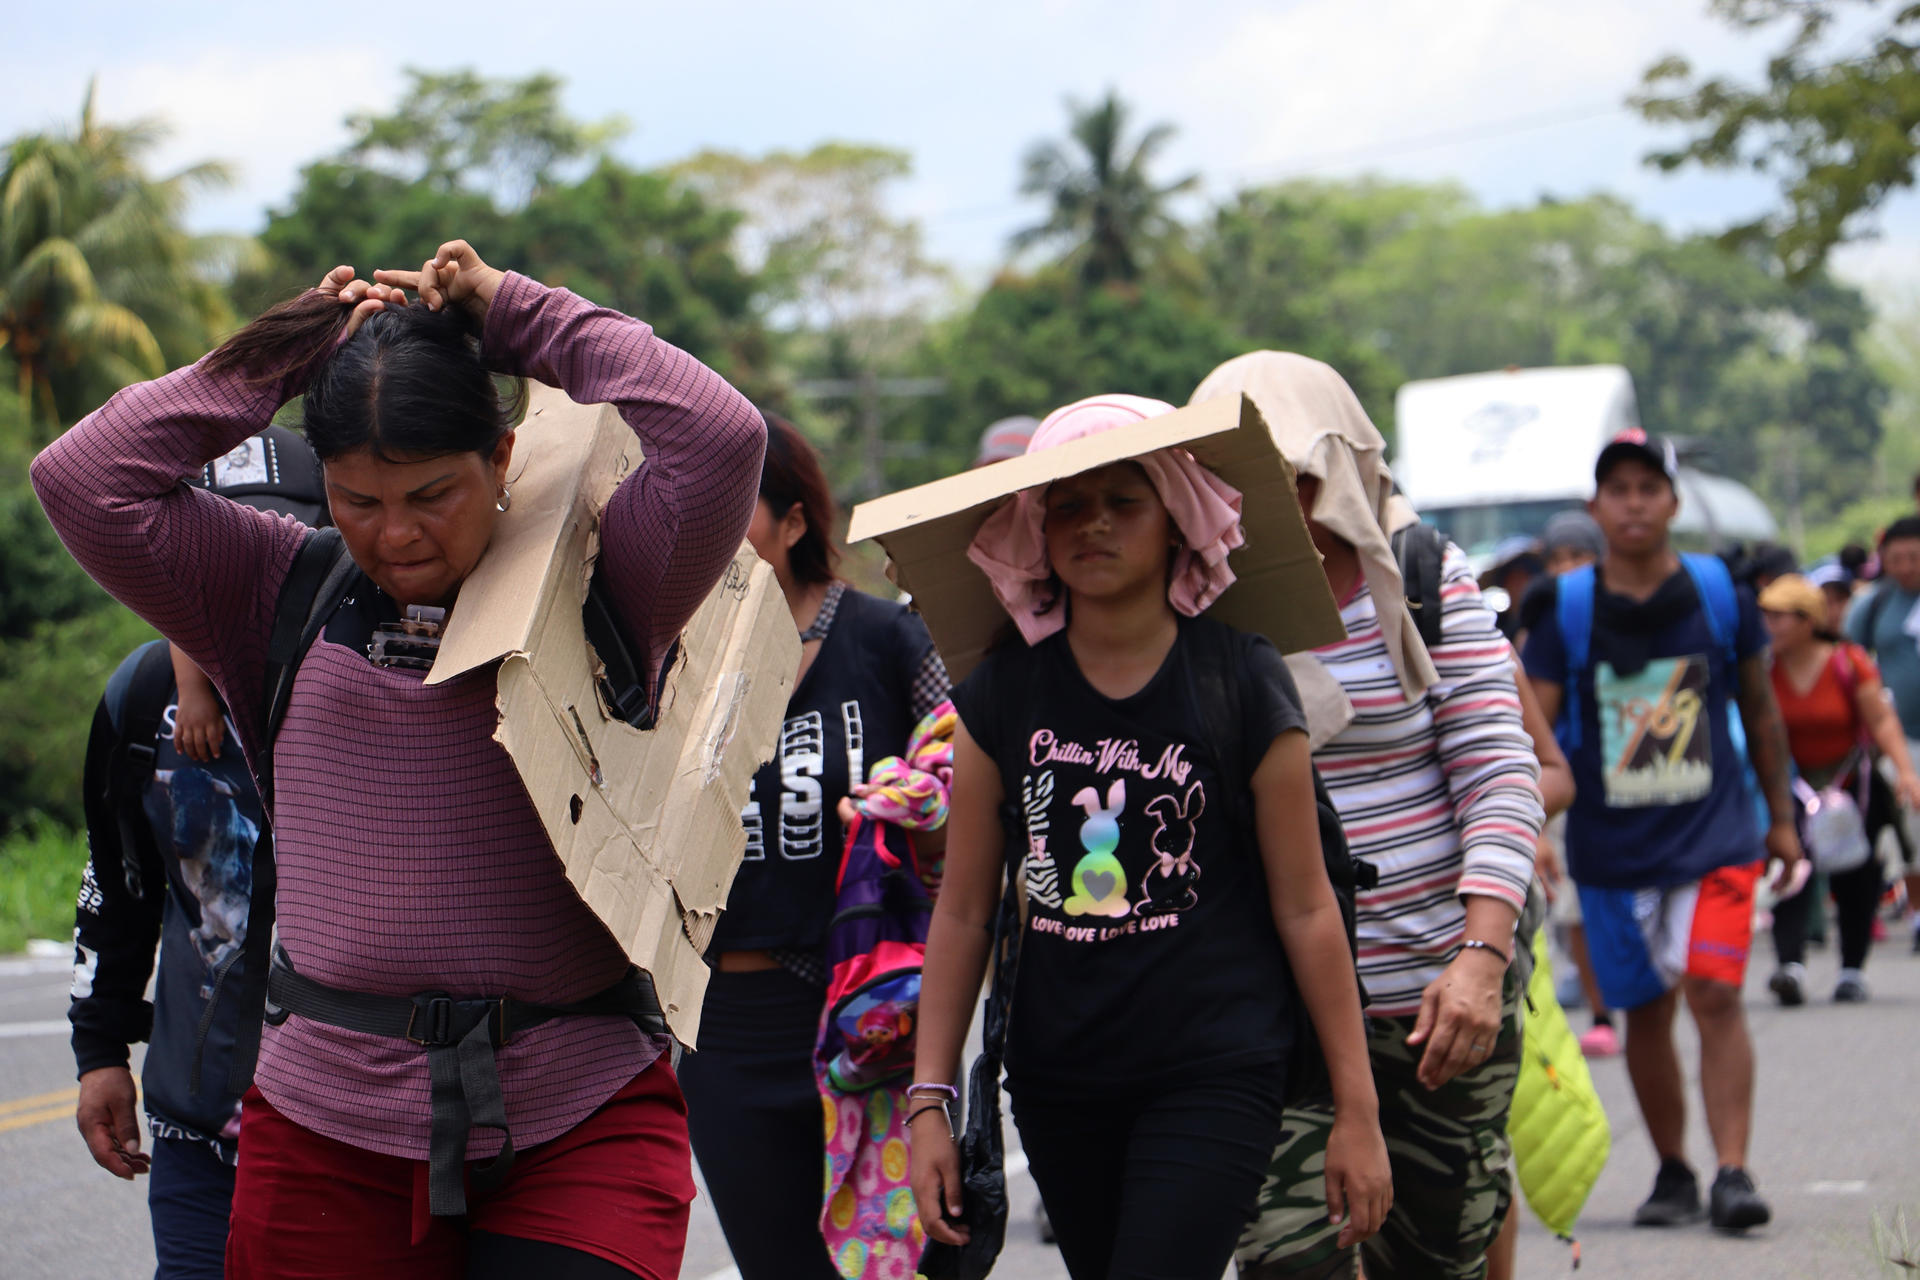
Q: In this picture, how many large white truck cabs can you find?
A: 1